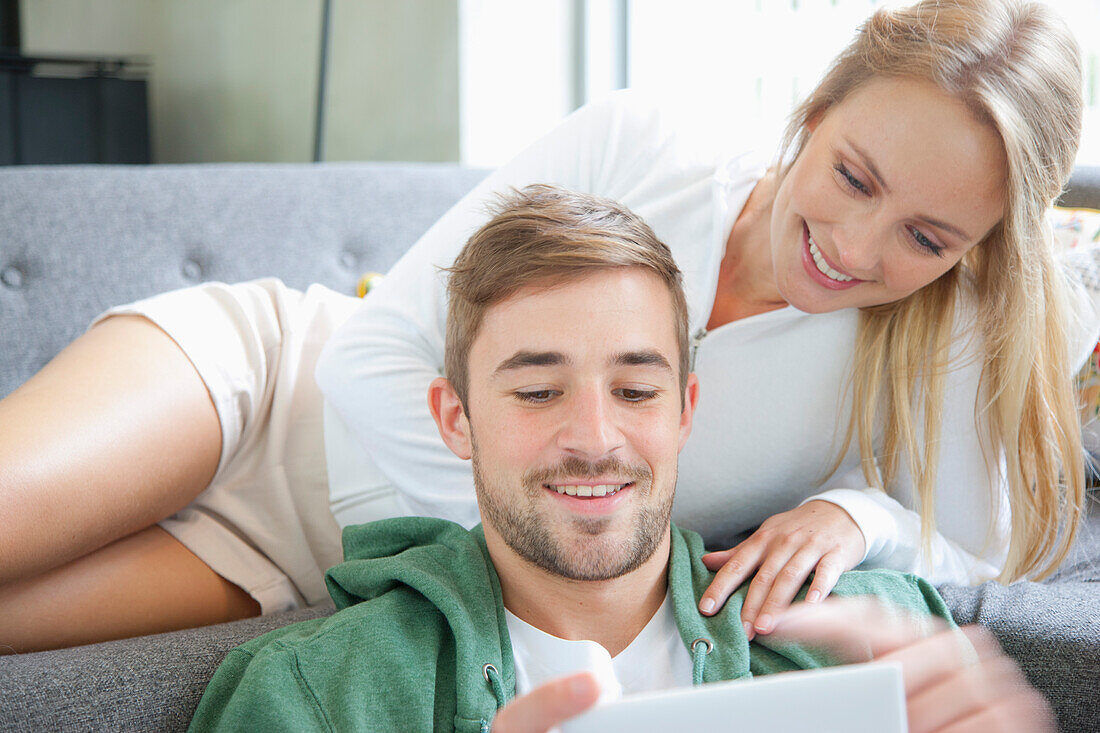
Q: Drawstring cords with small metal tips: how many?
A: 2